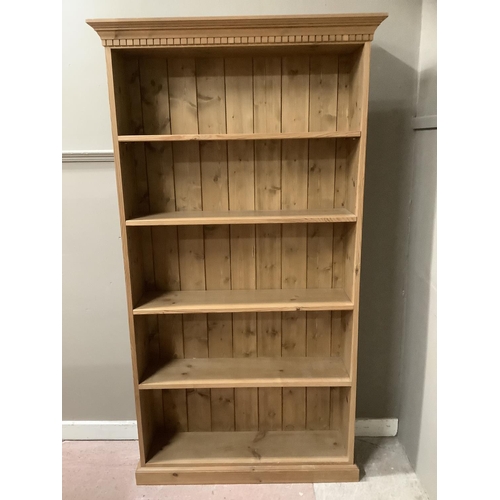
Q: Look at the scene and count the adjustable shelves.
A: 4